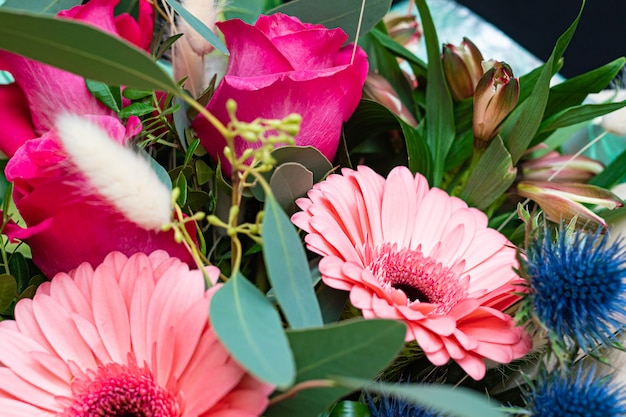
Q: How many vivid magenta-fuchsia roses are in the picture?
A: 3